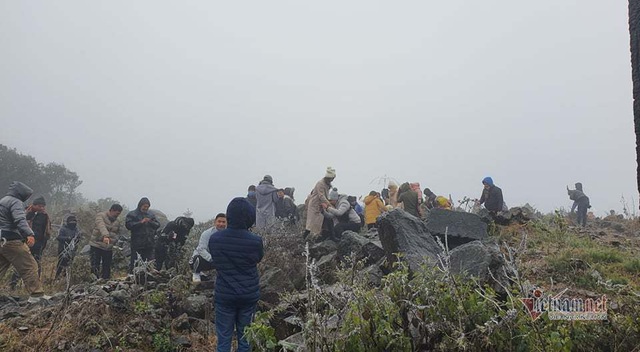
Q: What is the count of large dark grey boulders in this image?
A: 3